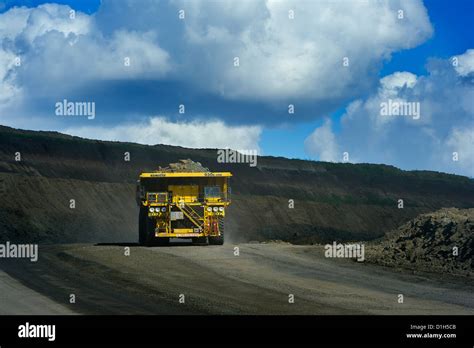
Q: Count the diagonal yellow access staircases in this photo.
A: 1